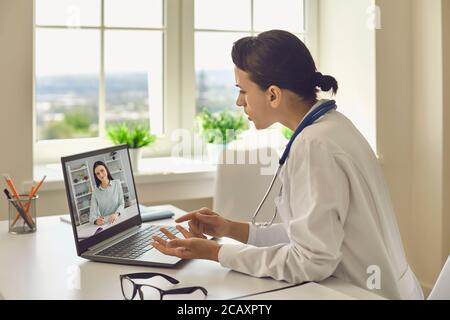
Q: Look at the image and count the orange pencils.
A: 3